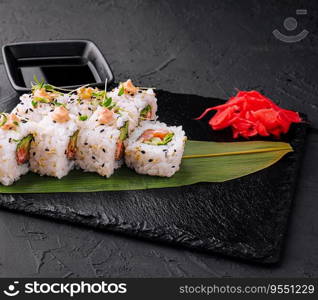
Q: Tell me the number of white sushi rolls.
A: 7